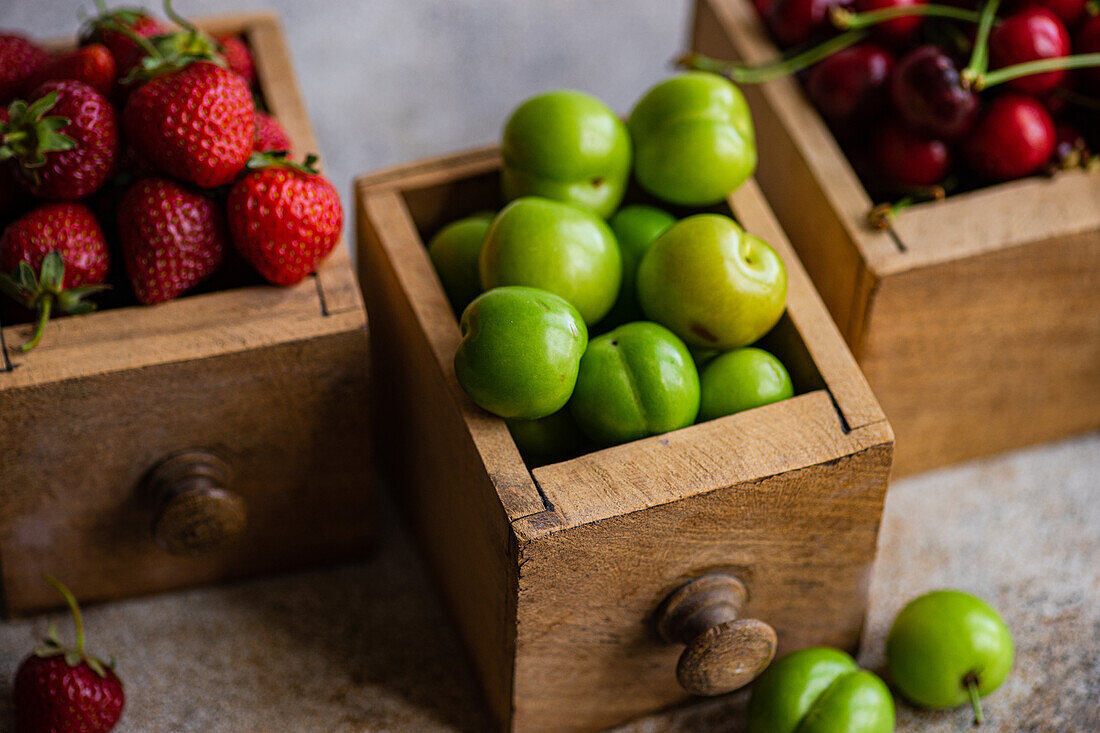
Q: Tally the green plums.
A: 12